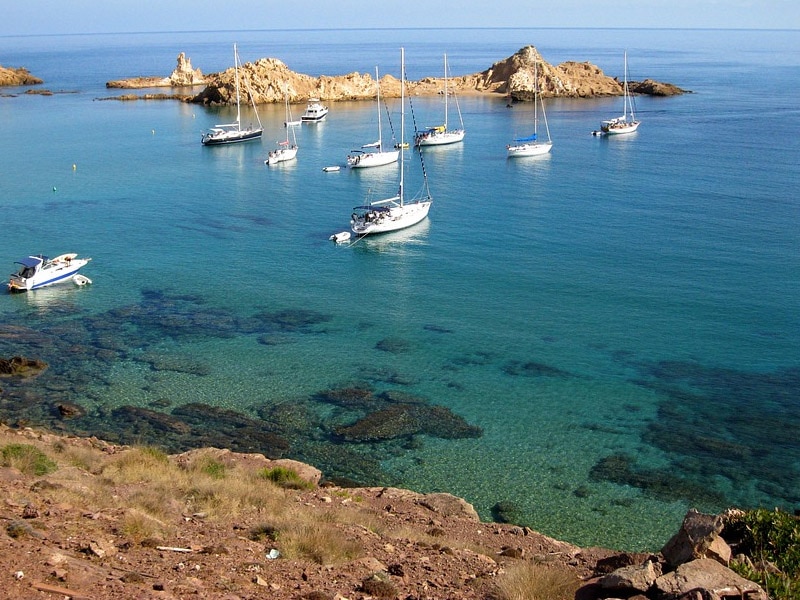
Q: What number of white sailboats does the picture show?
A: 6